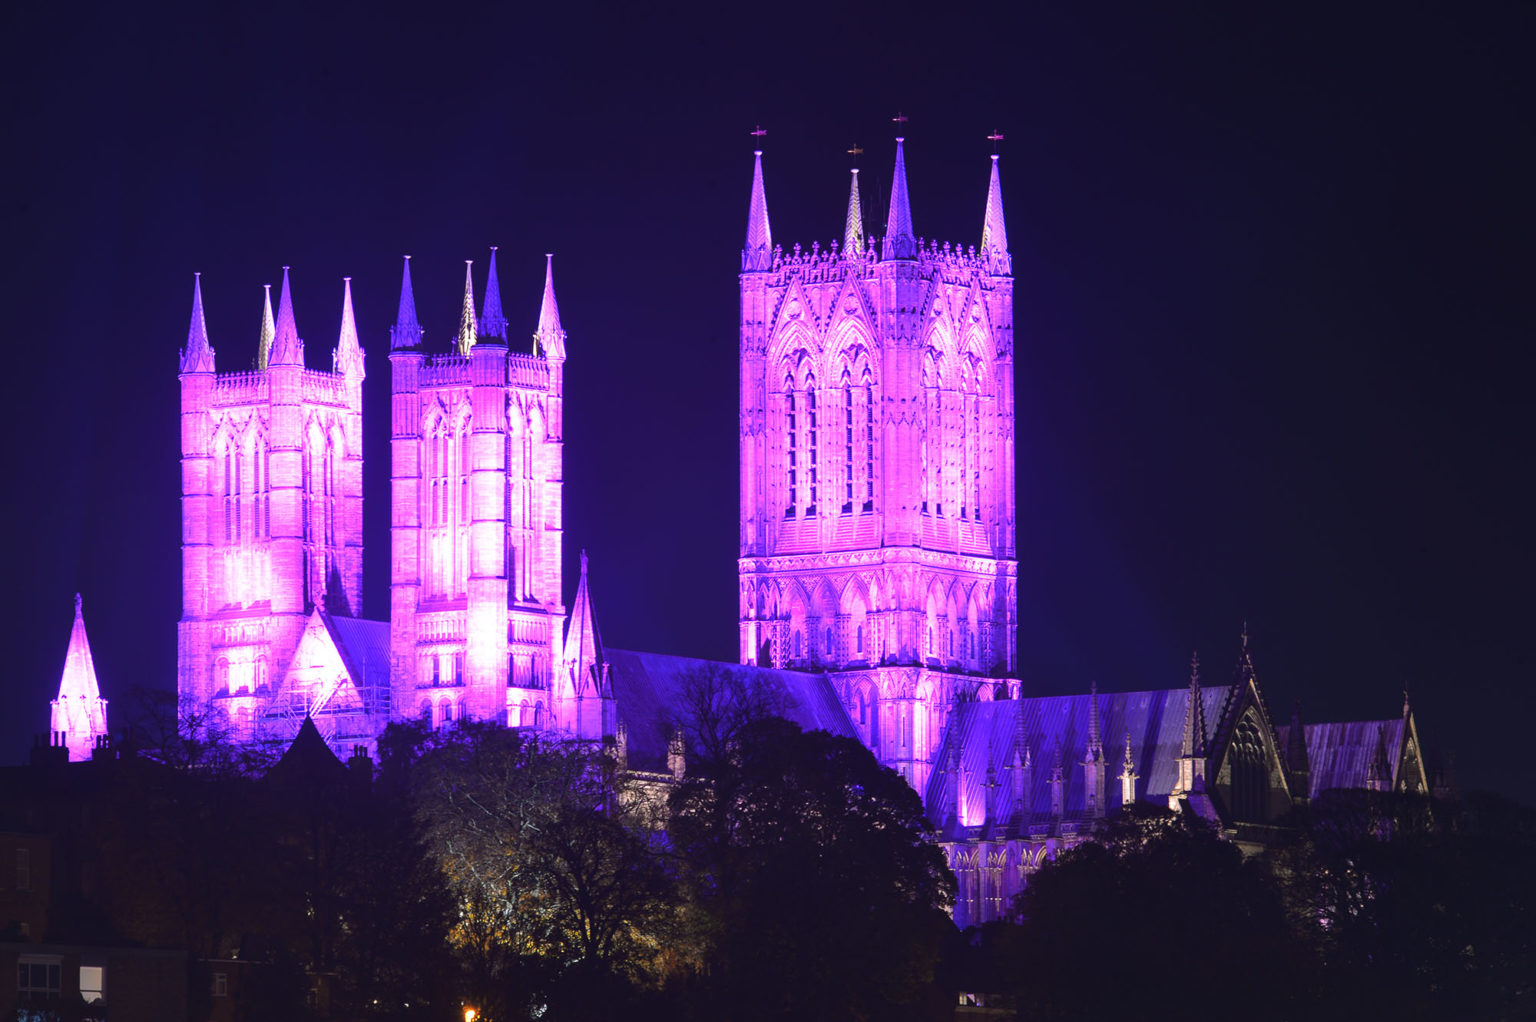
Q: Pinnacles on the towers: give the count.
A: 12